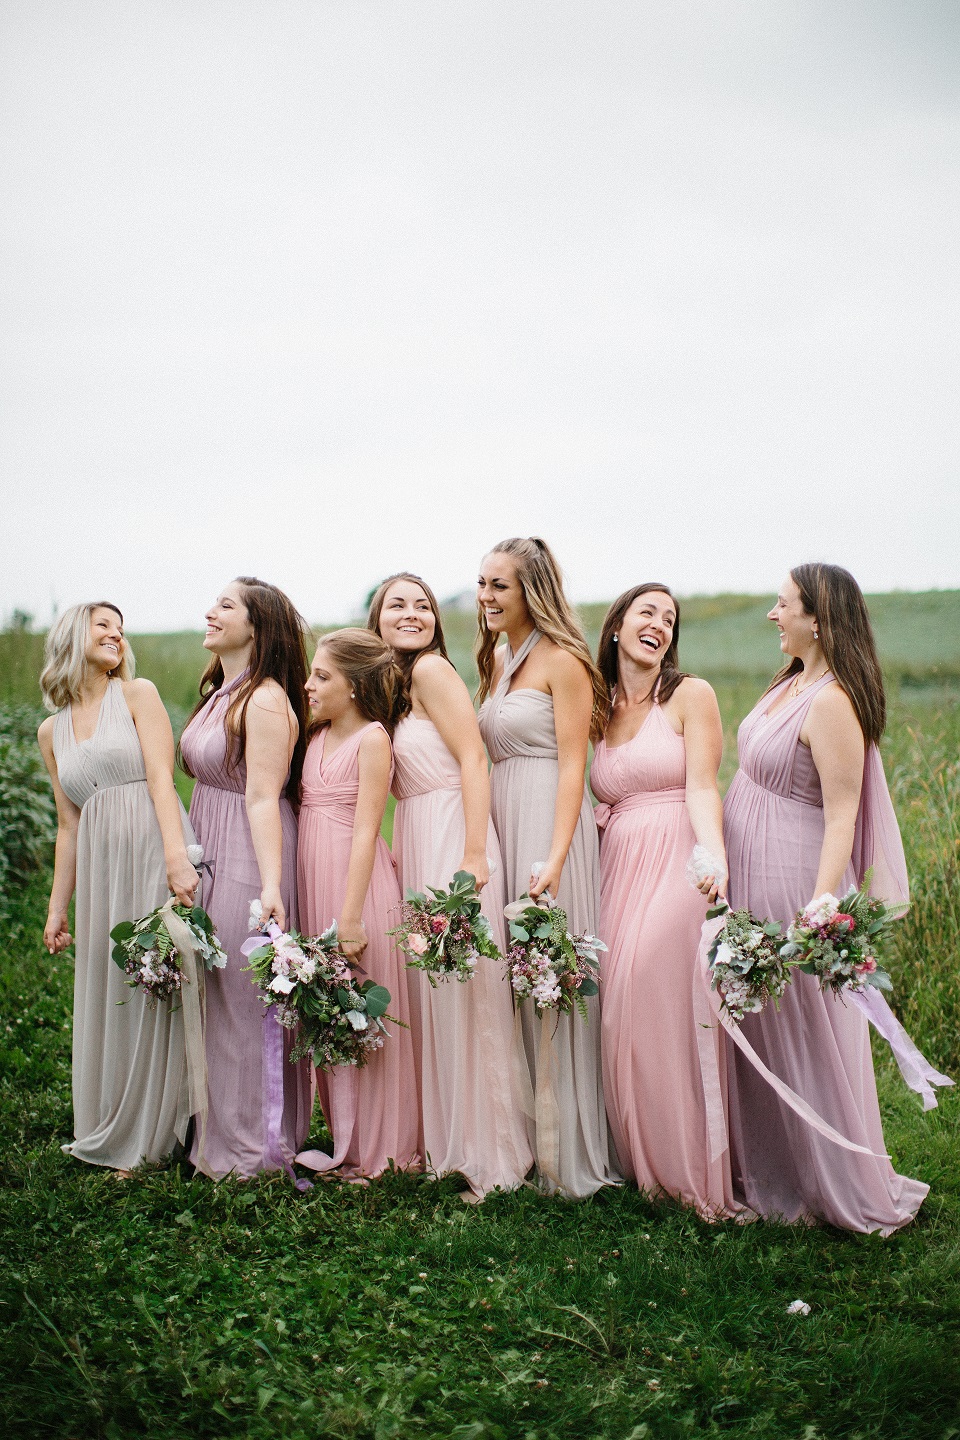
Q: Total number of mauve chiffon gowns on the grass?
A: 2